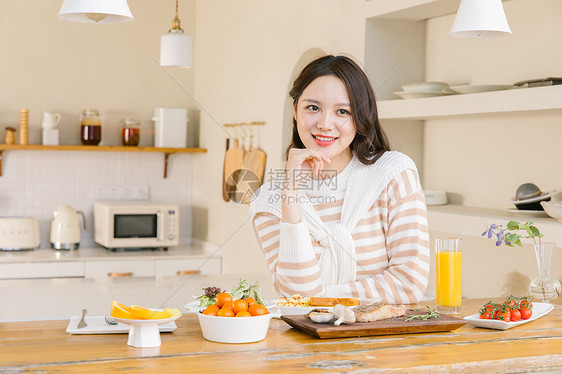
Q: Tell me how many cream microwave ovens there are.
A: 1